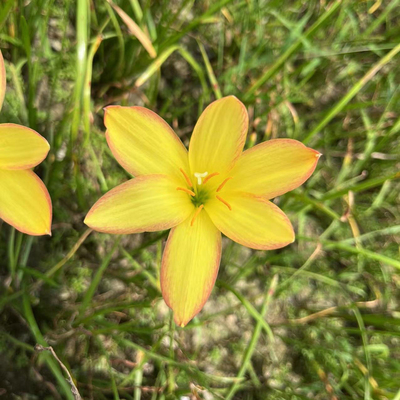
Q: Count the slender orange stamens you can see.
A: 6